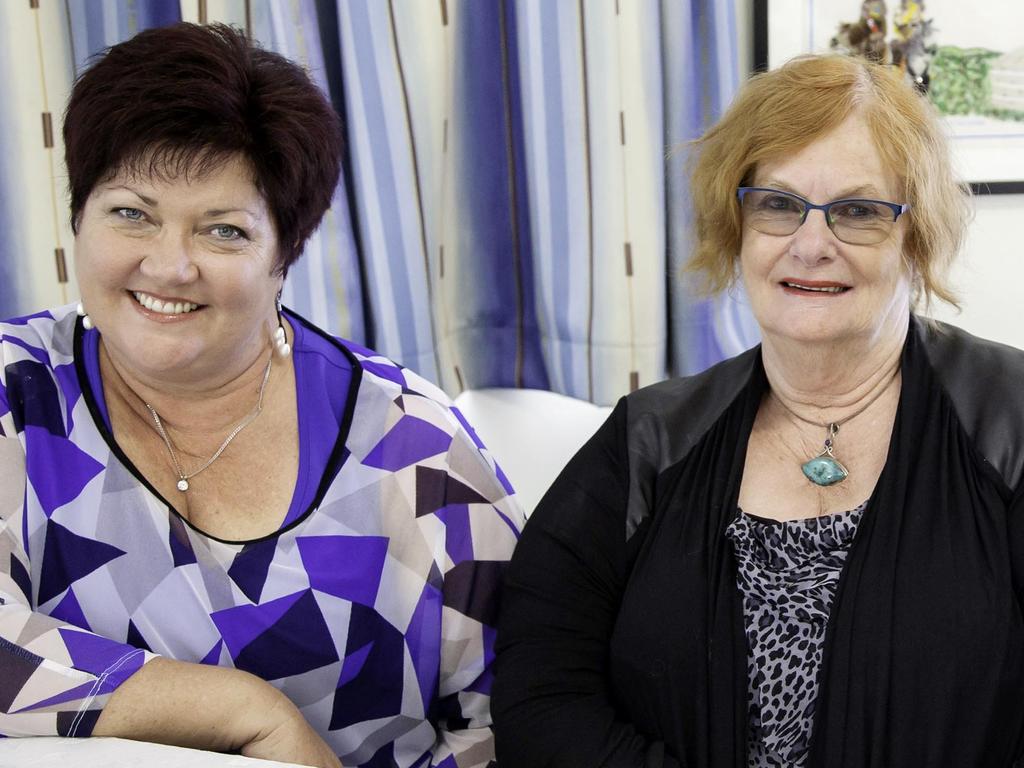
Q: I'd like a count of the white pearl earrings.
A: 2